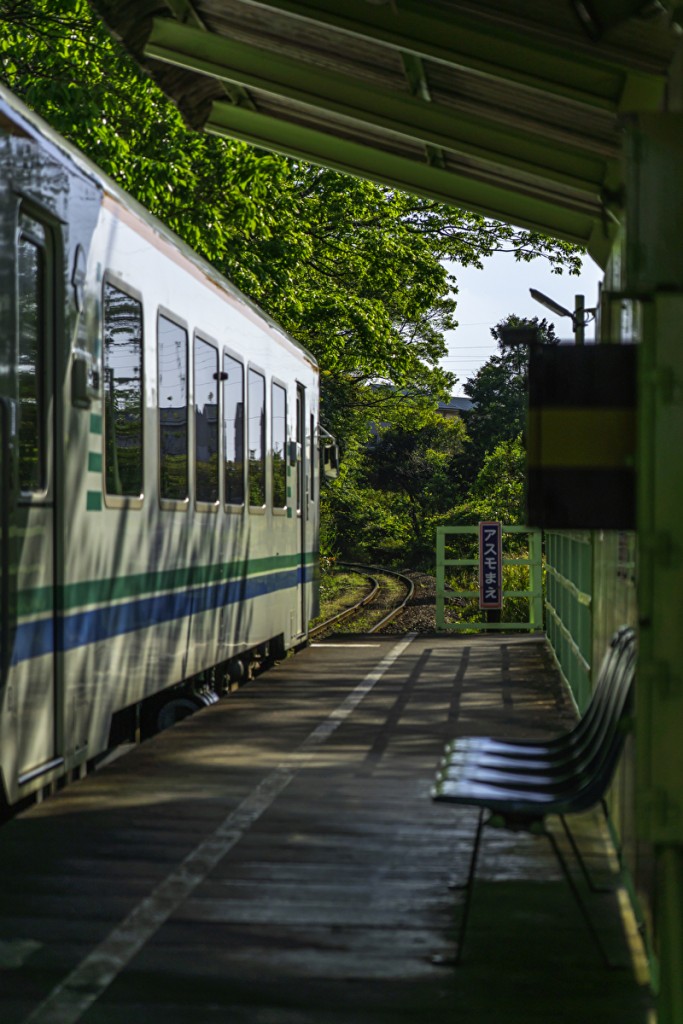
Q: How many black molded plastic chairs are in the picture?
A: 4